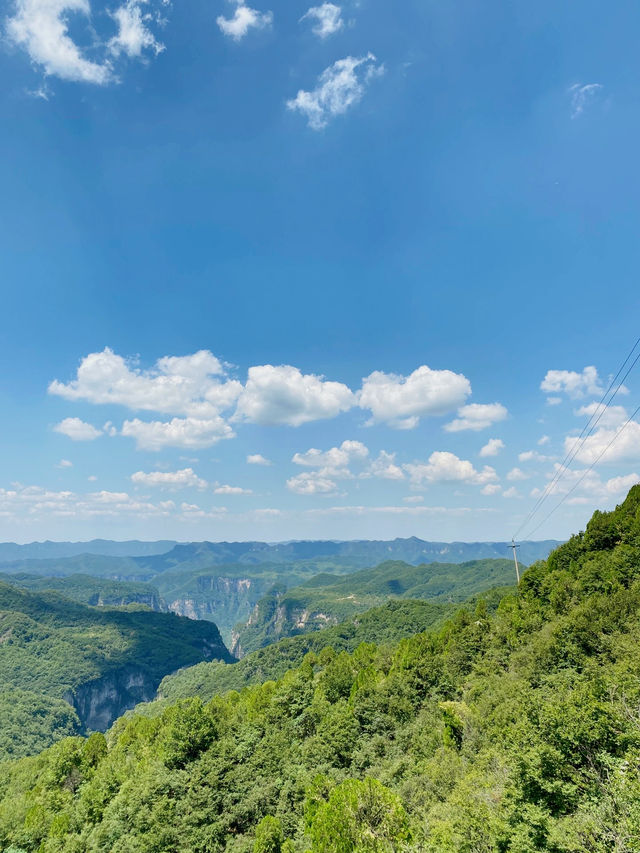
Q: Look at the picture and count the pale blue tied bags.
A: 0